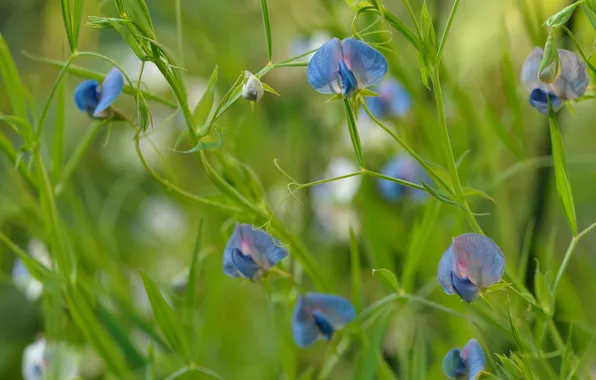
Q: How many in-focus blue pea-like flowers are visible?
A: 7